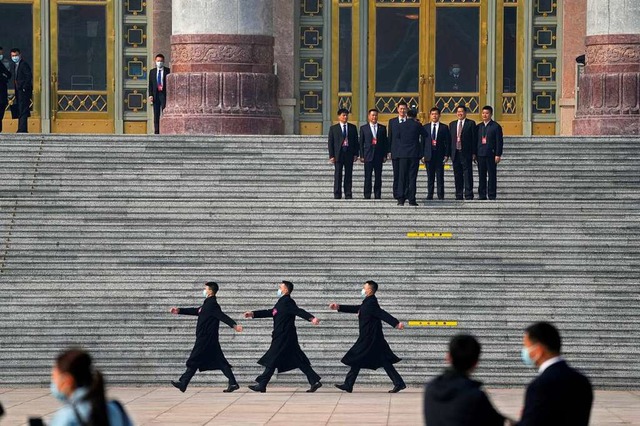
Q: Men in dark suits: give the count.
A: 15